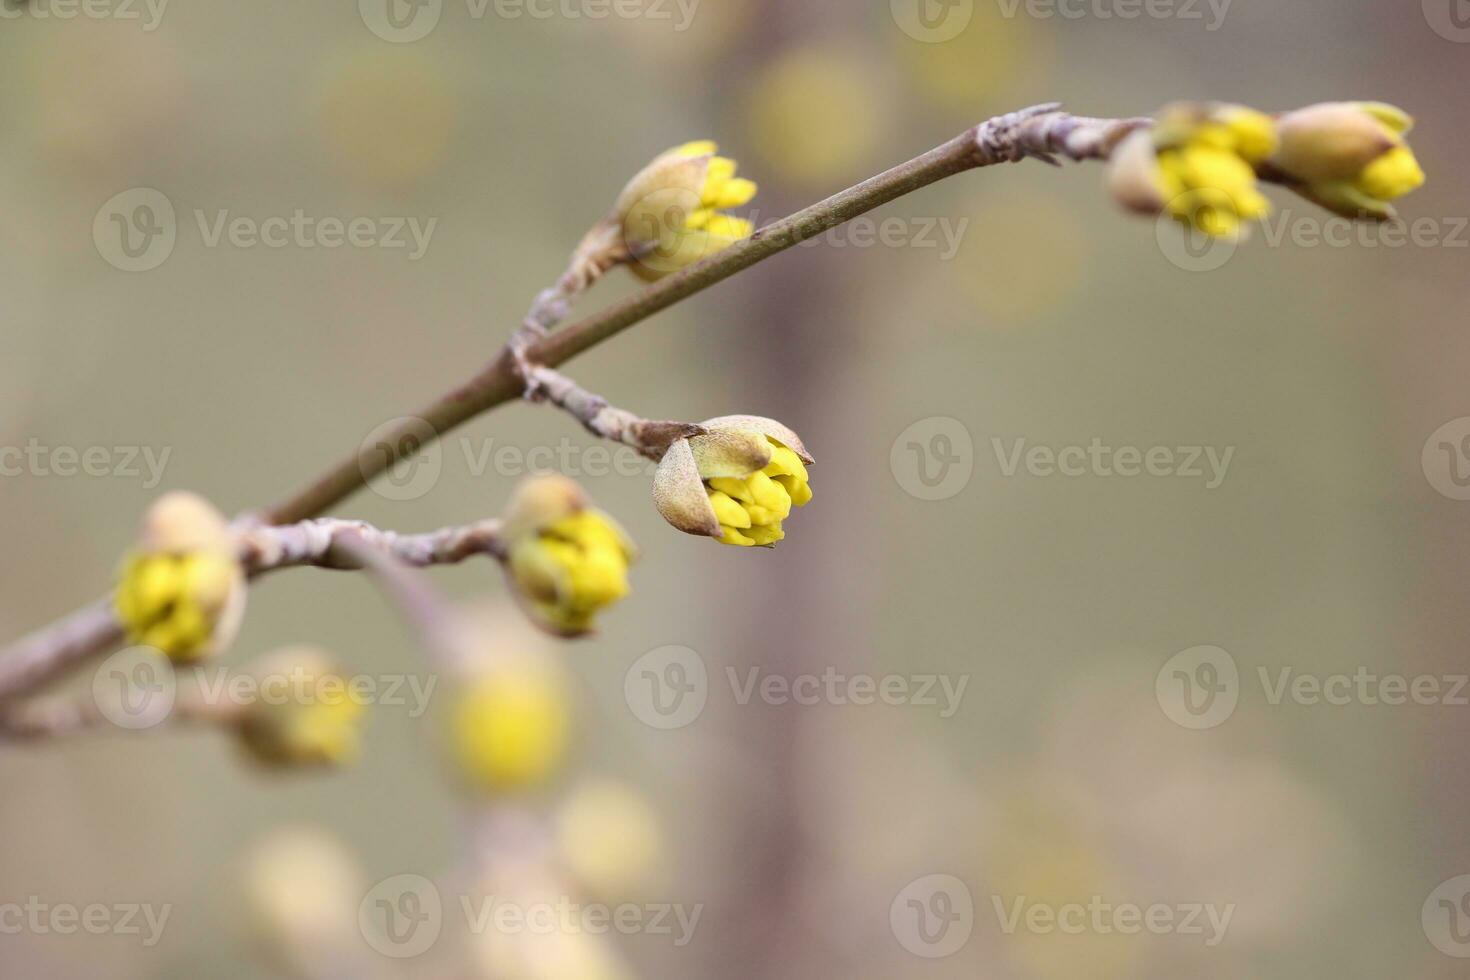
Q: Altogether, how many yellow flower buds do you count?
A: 8